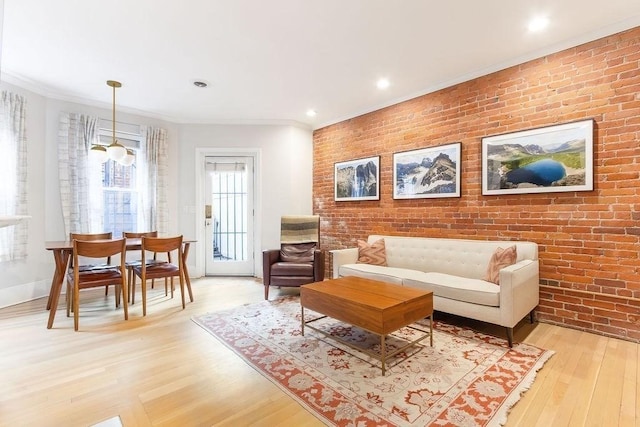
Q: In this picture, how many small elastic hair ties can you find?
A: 0